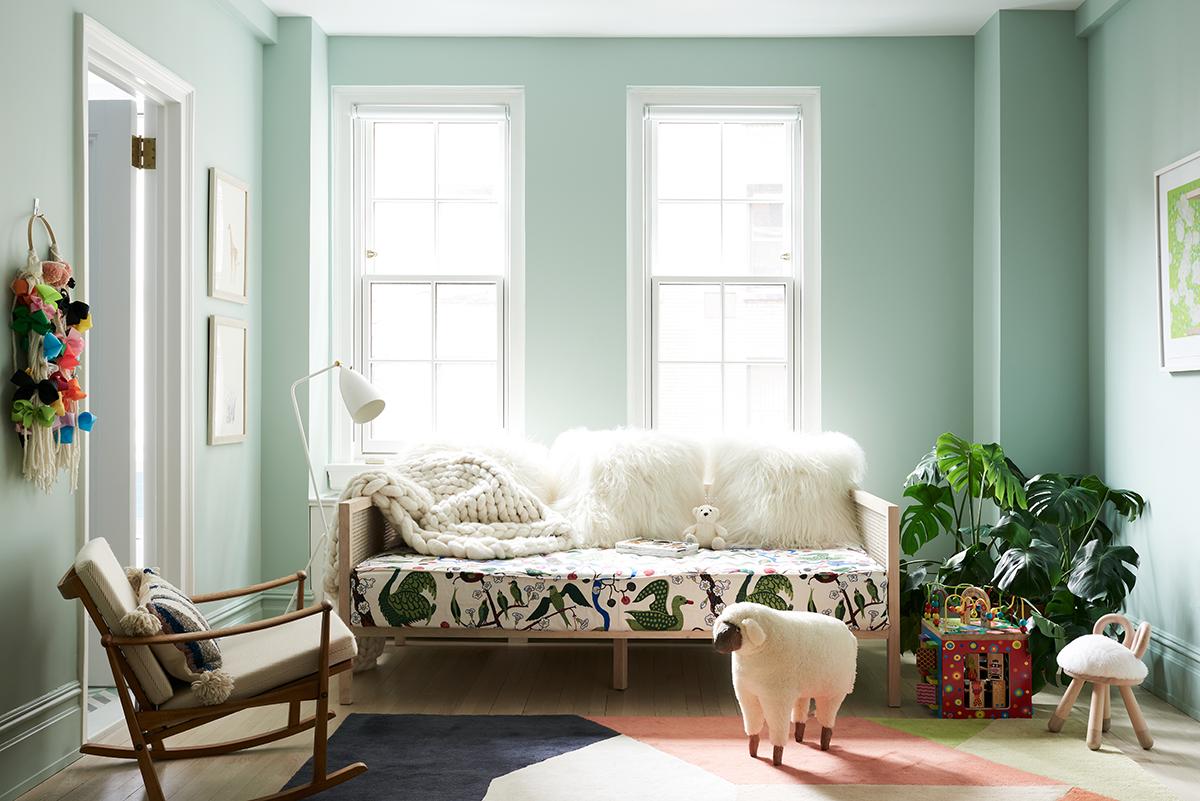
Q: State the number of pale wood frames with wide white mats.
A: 2